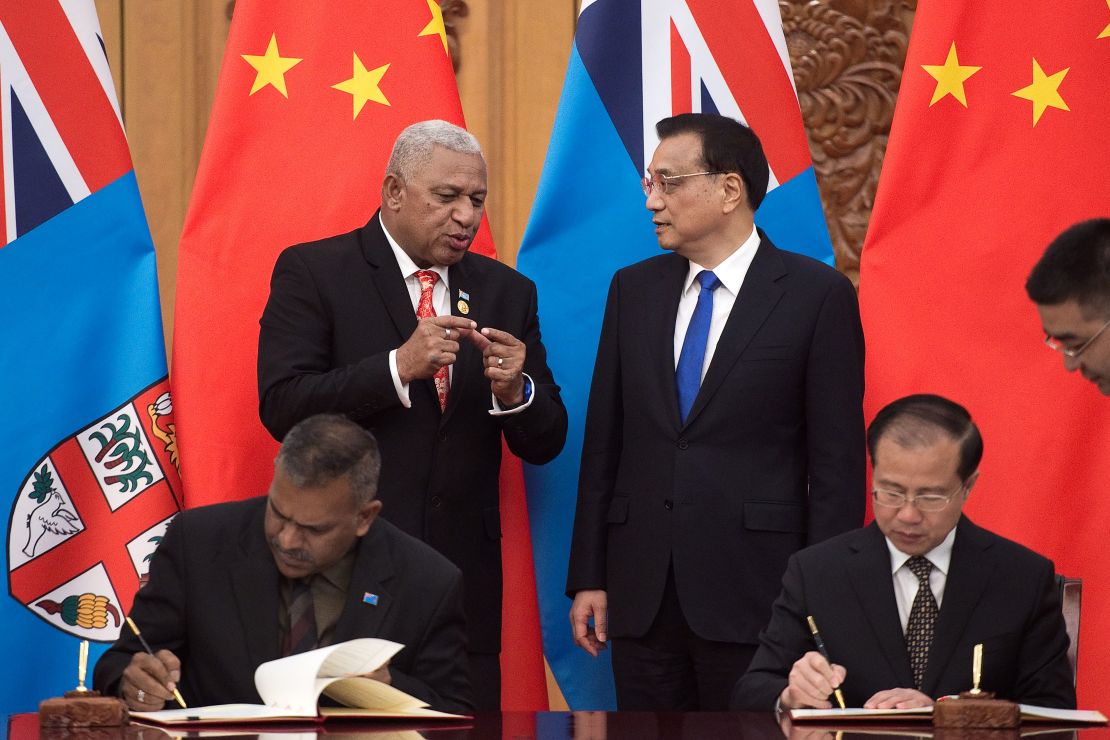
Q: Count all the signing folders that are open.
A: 2